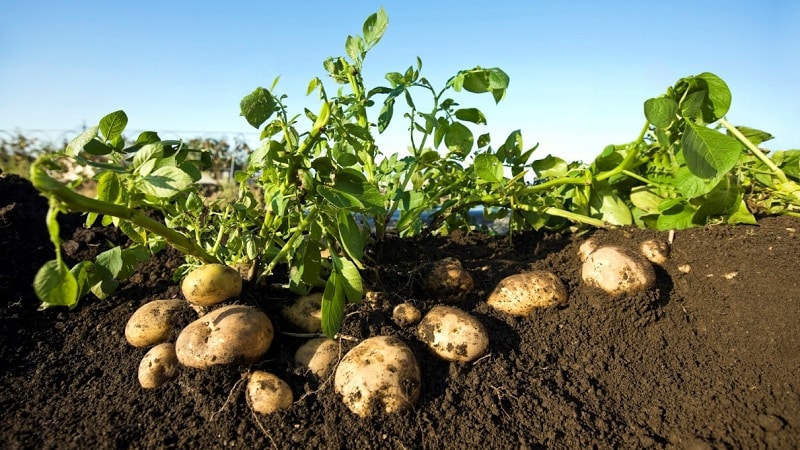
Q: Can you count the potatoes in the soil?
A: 15